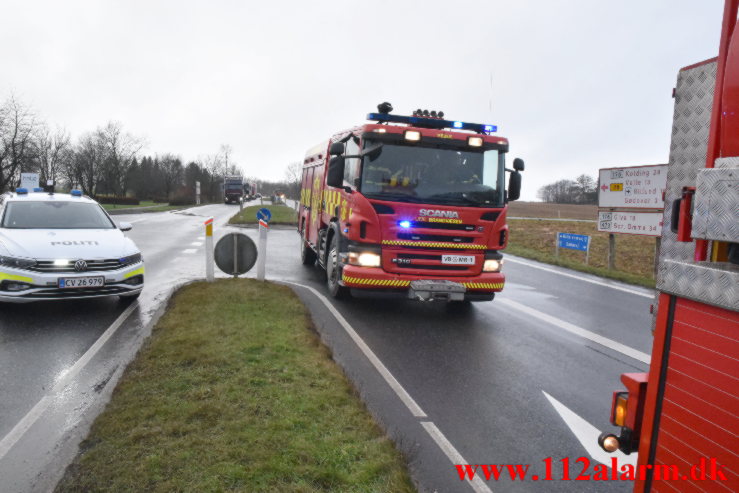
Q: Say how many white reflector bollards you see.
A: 2